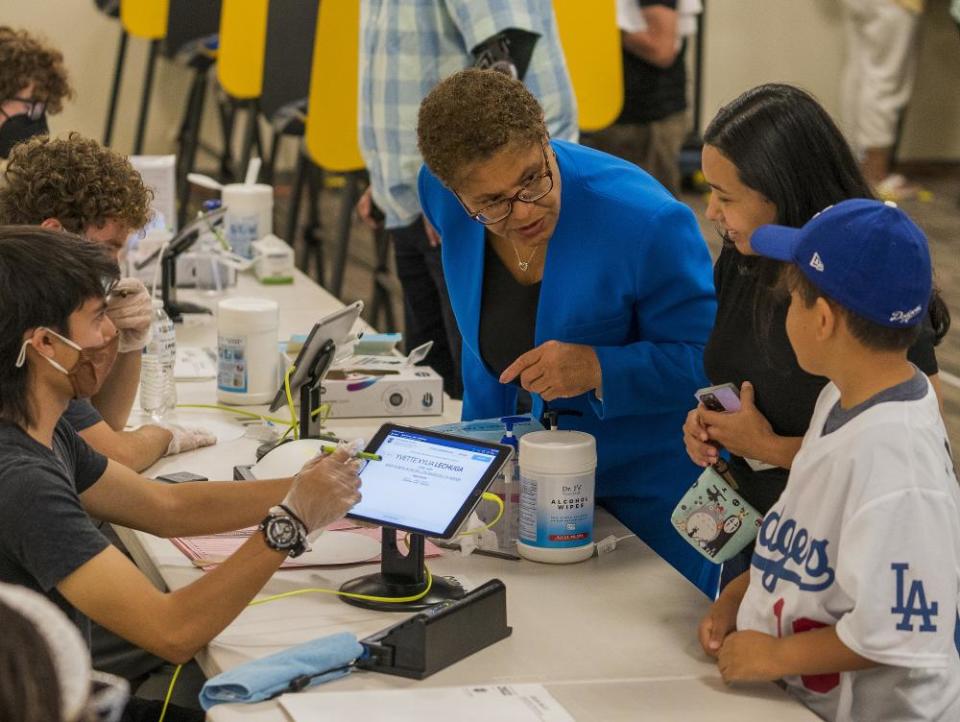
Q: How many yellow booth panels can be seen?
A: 4